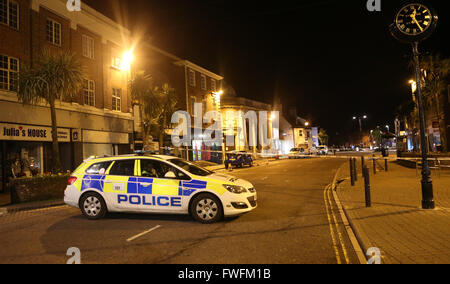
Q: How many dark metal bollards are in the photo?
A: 6